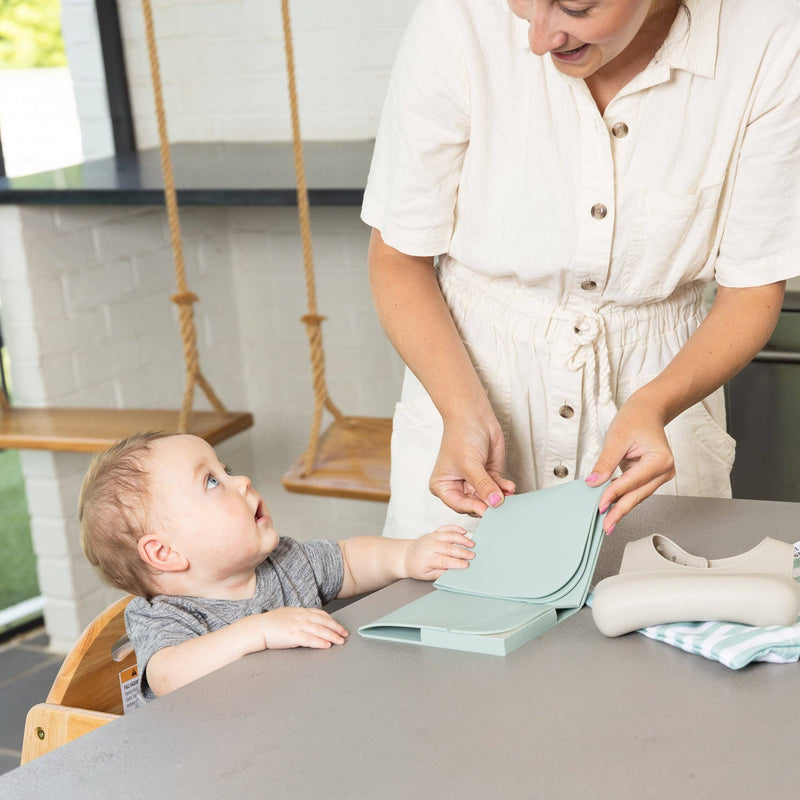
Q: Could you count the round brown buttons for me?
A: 5